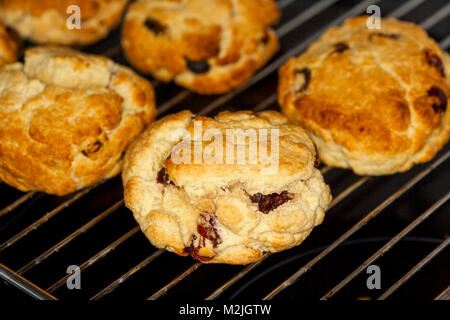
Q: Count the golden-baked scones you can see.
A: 6